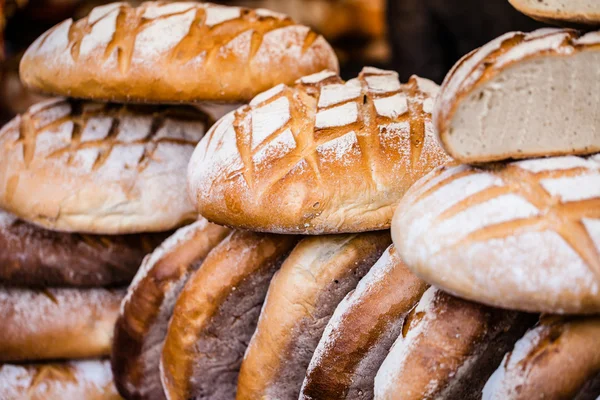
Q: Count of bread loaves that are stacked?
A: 15